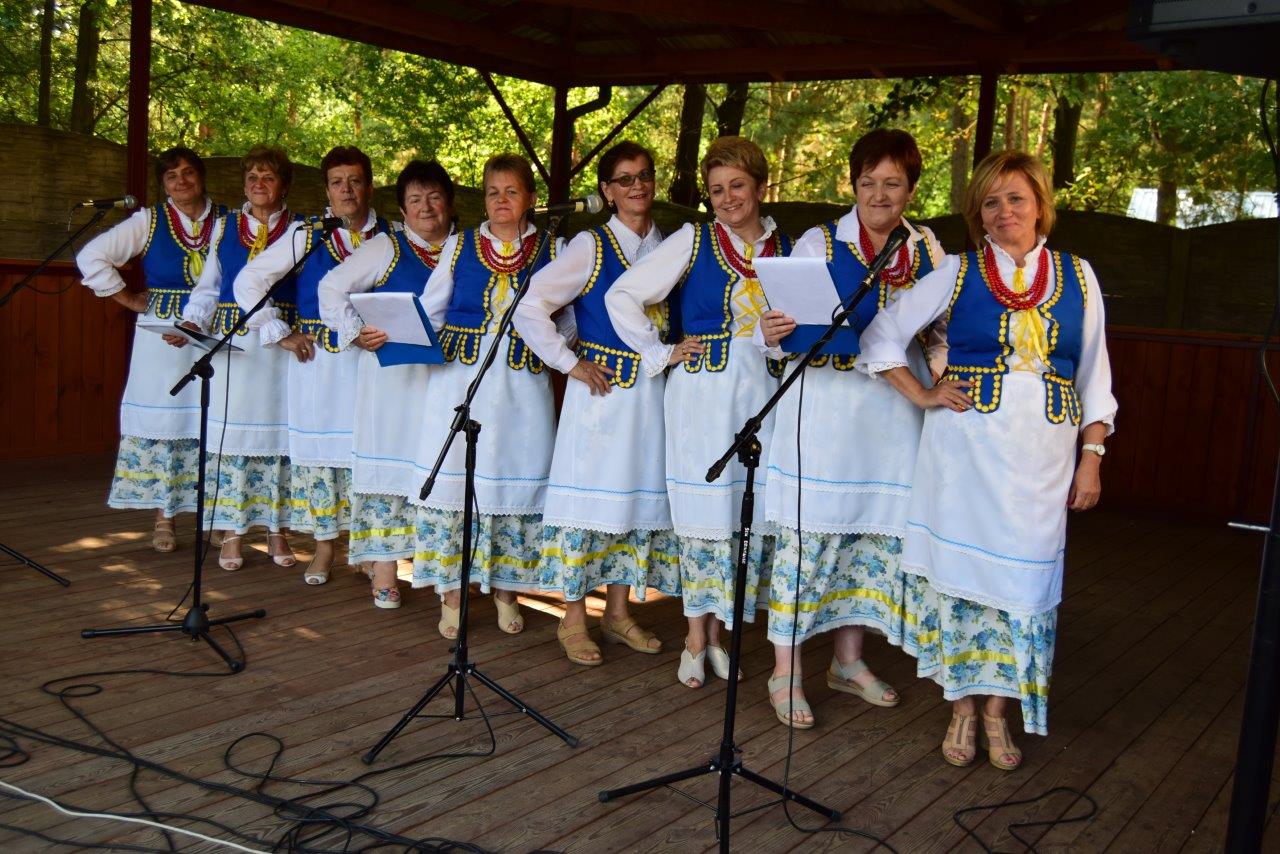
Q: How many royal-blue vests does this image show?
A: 9